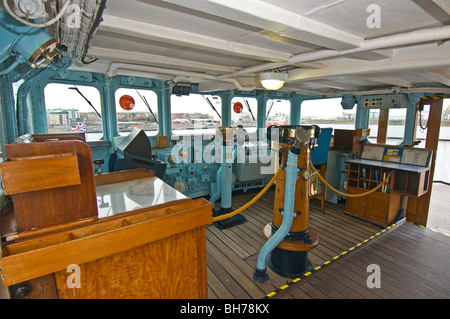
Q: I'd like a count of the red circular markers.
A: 2